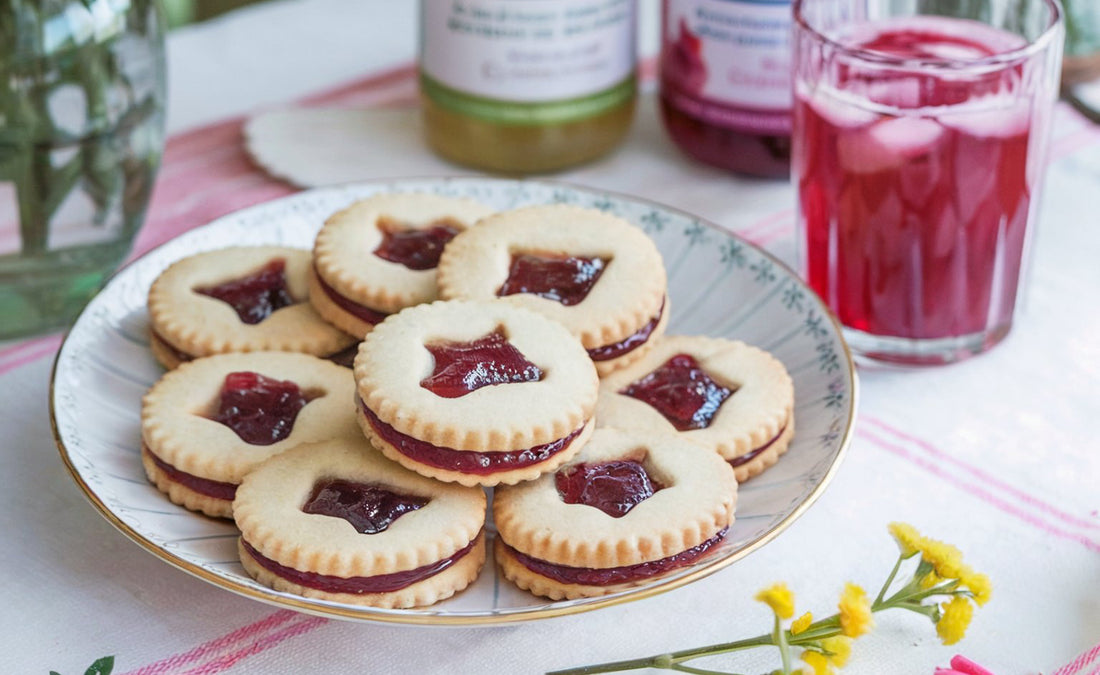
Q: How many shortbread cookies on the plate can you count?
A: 8